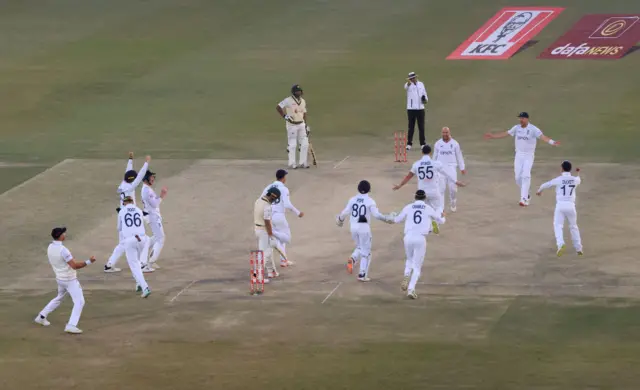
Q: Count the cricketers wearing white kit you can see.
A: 11